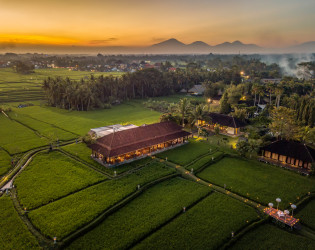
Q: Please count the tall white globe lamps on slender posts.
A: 4